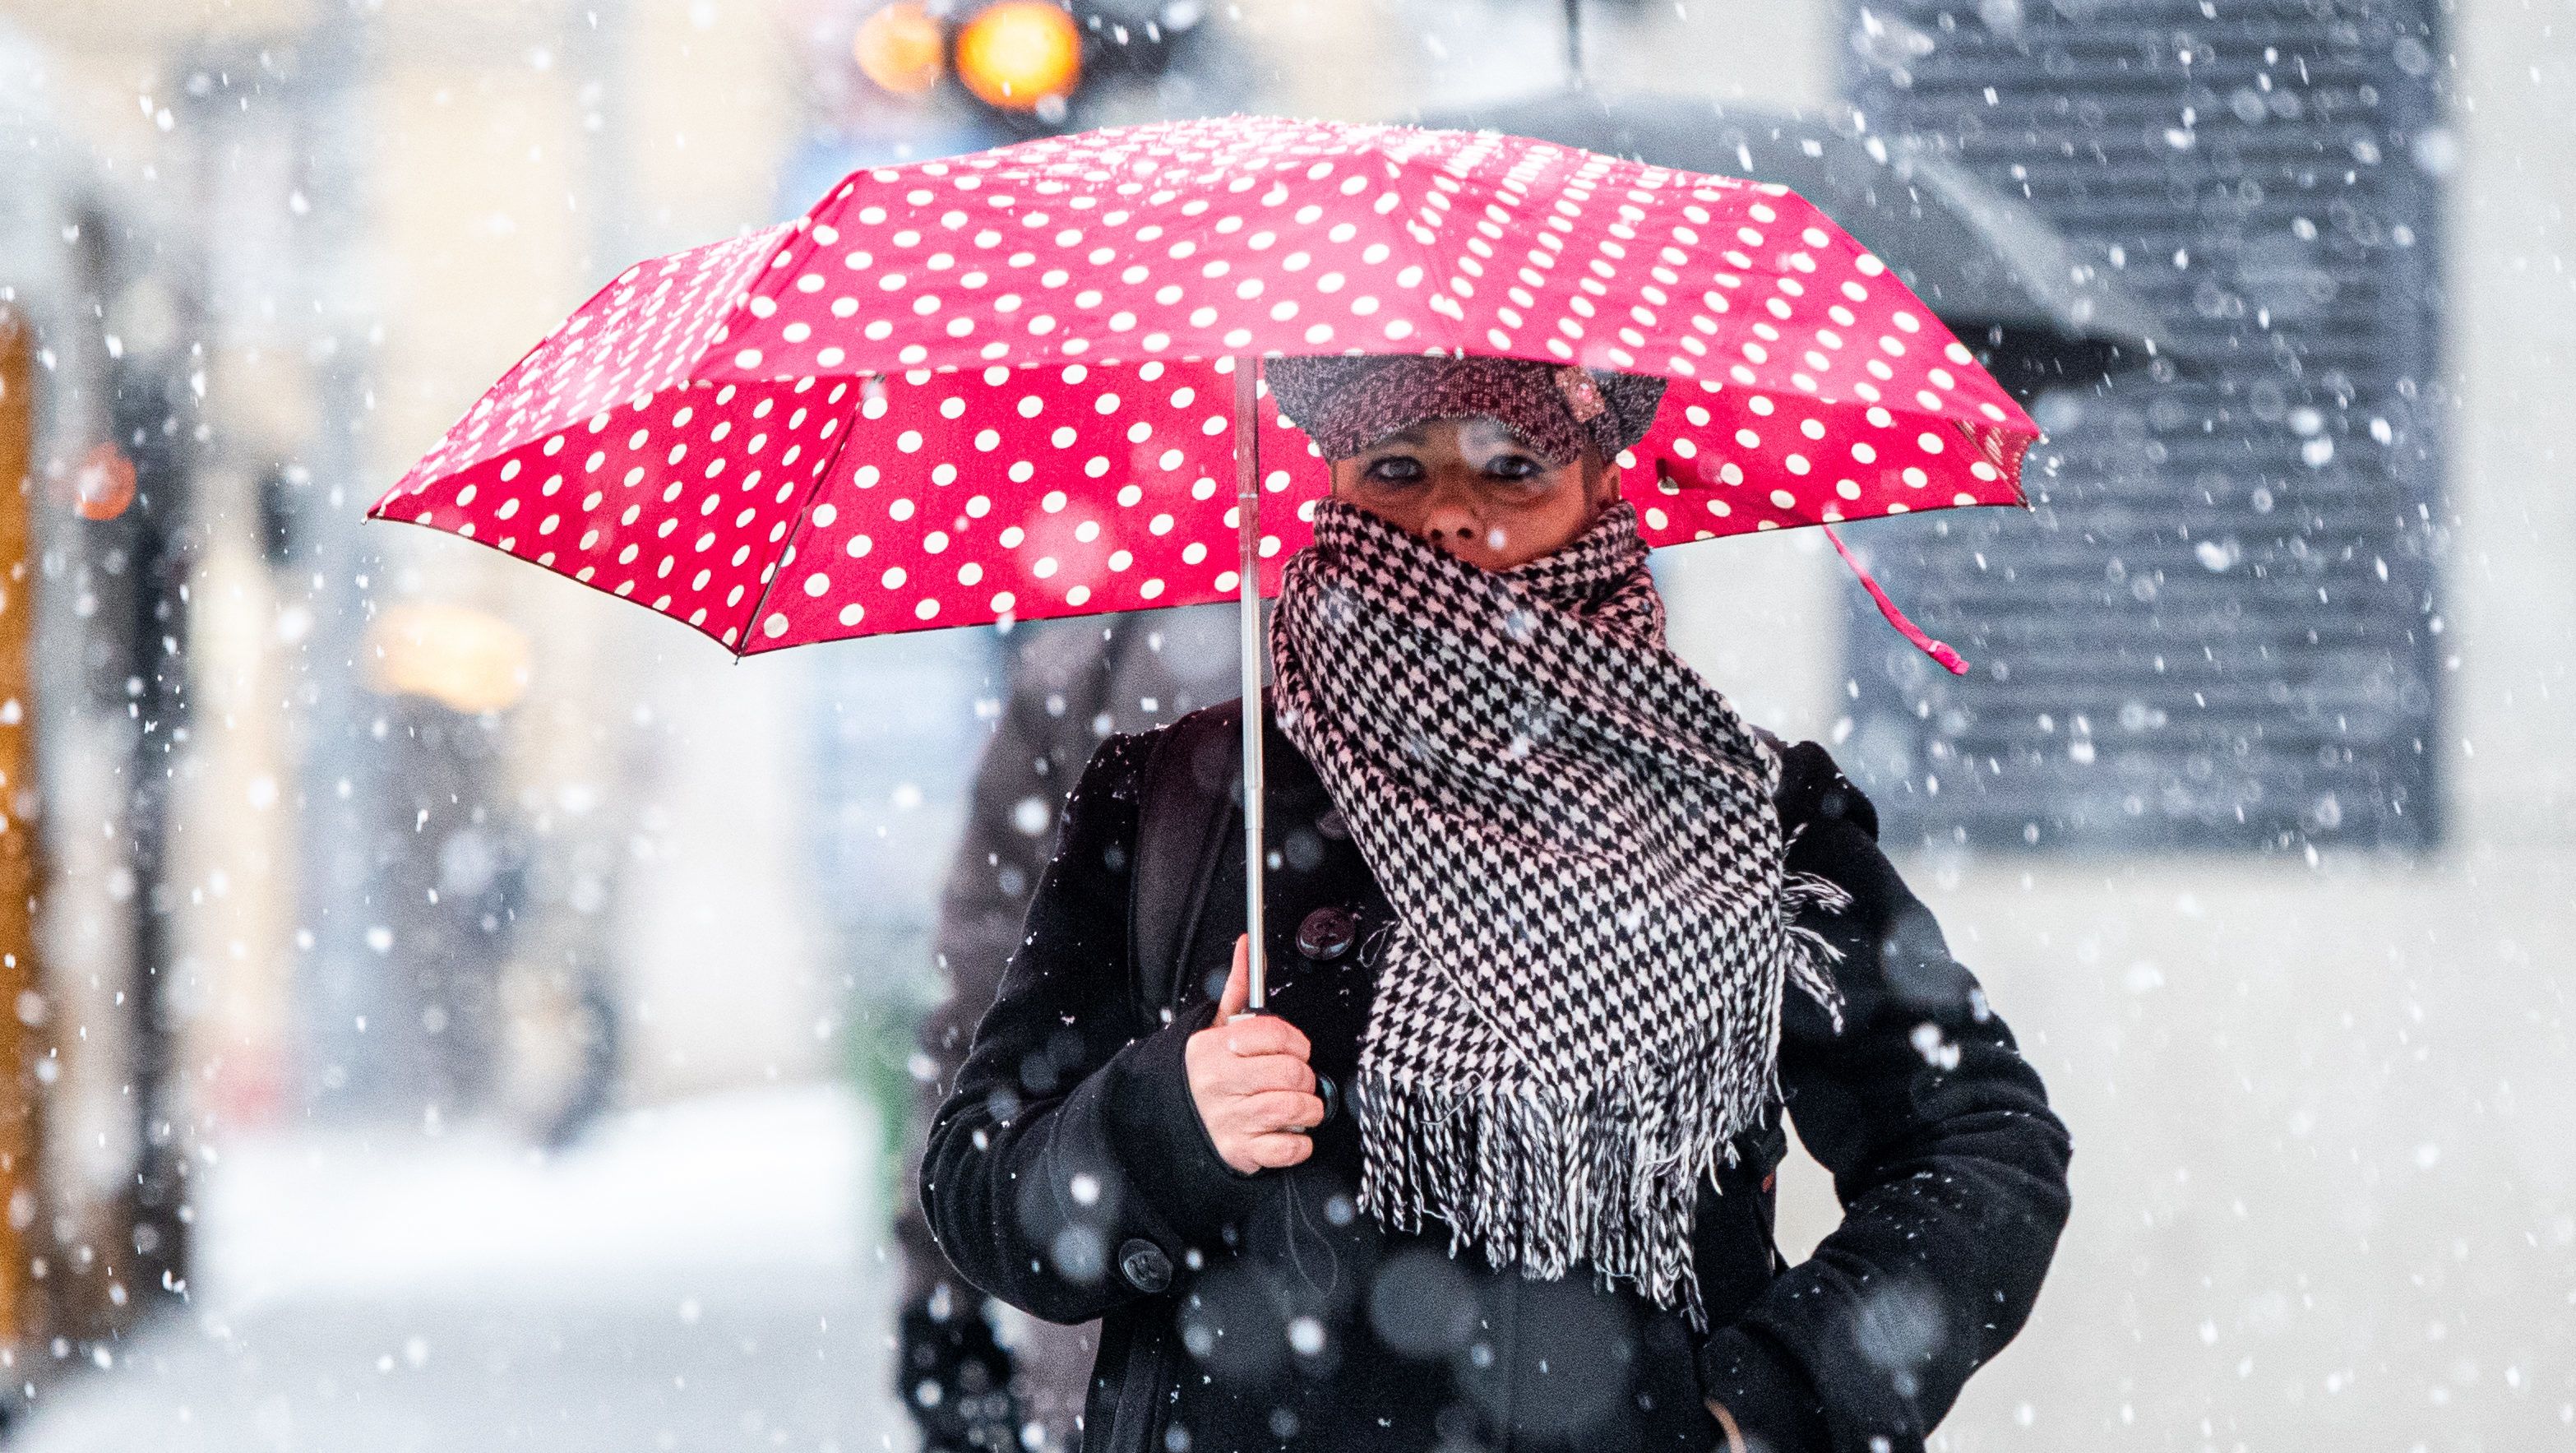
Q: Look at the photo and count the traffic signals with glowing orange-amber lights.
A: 2